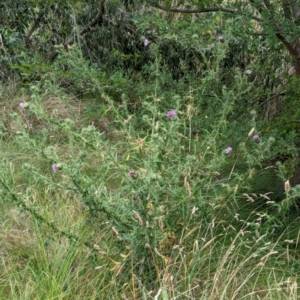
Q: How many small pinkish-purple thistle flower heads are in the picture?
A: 9